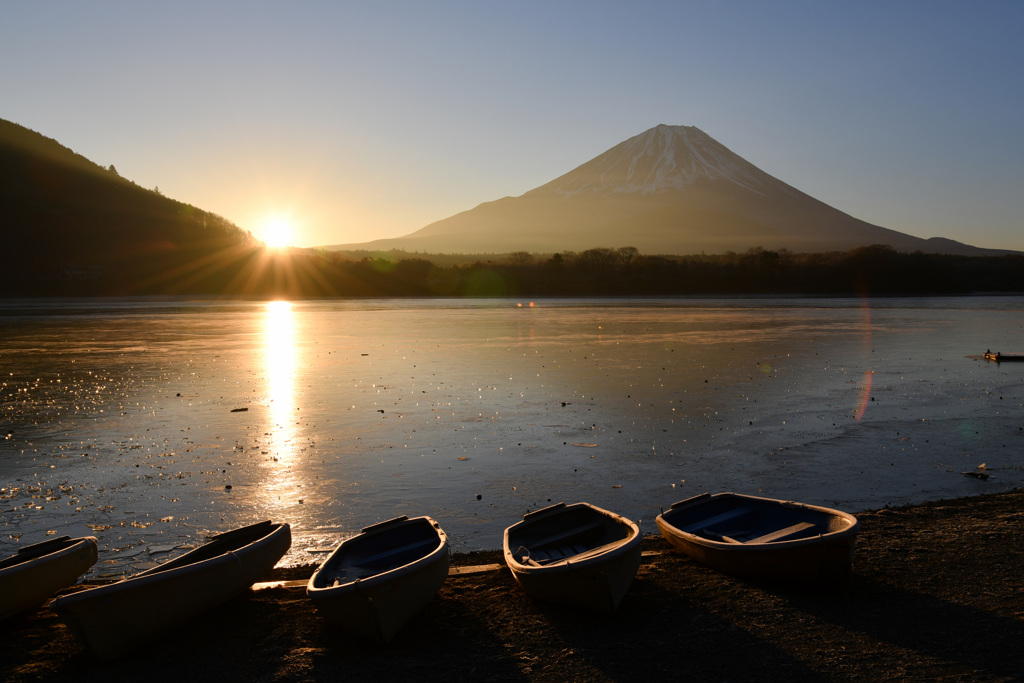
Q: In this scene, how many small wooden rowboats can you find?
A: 5